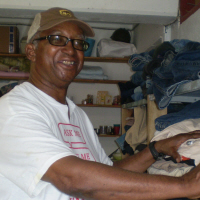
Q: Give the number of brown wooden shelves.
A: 4